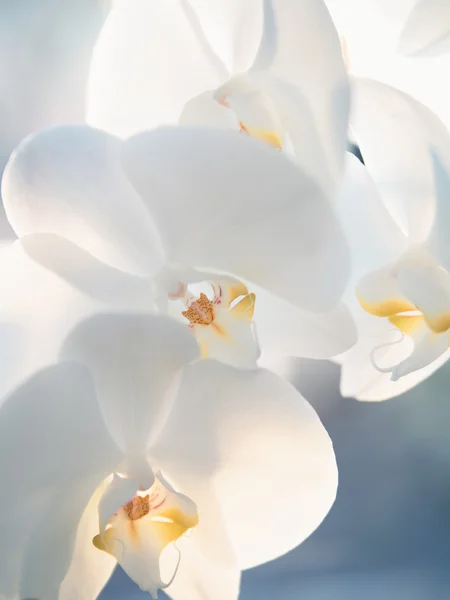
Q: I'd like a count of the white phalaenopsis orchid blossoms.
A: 4